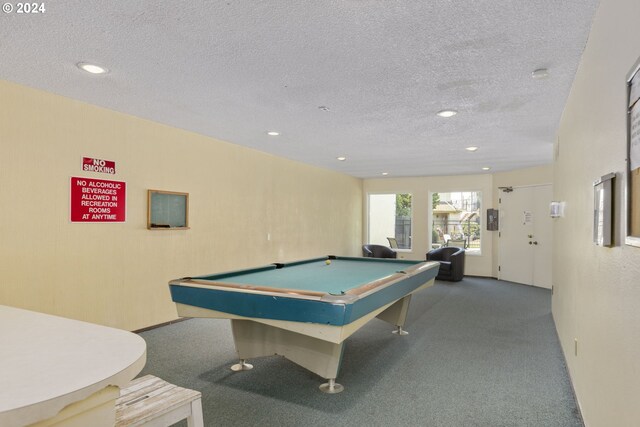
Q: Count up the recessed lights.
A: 7